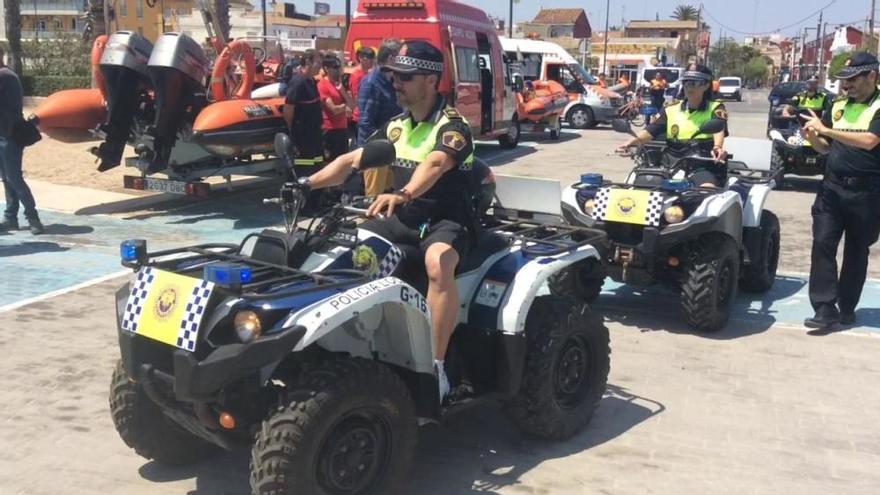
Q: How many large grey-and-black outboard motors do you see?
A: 2